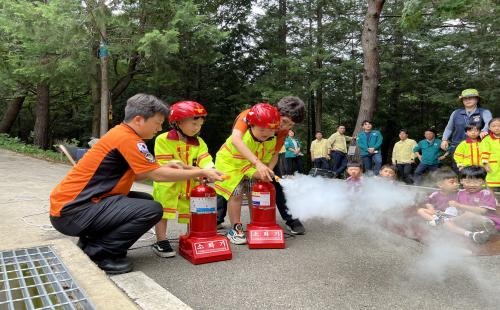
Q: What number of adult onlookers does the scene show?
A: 7